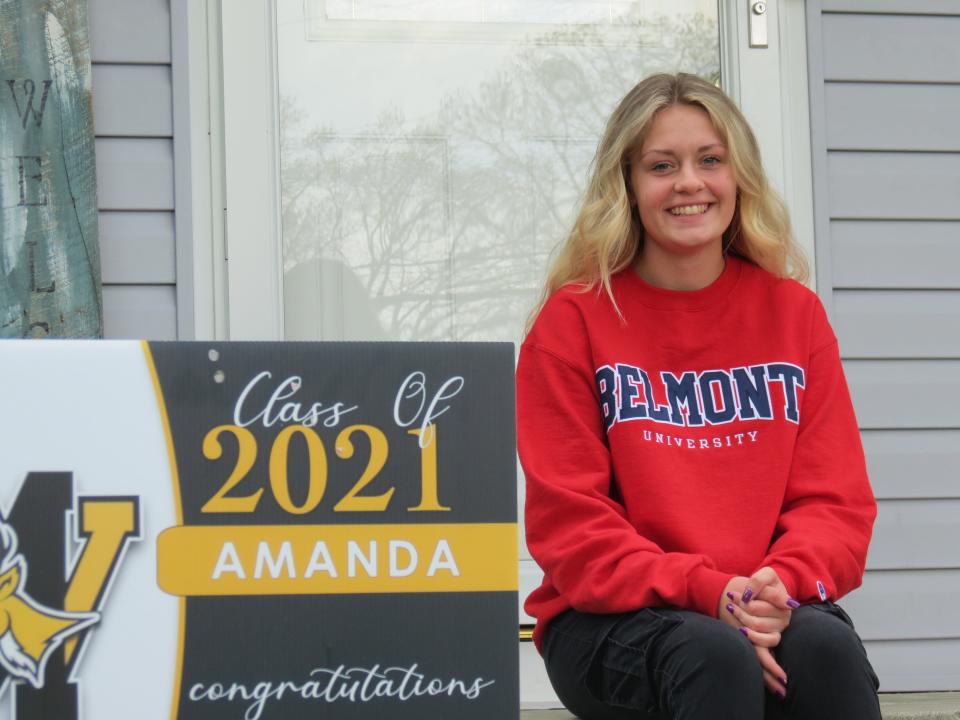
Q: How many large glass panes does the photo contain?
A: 1